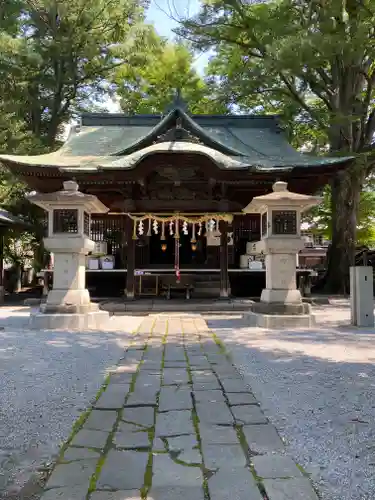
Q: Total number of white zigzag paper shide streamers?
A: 6